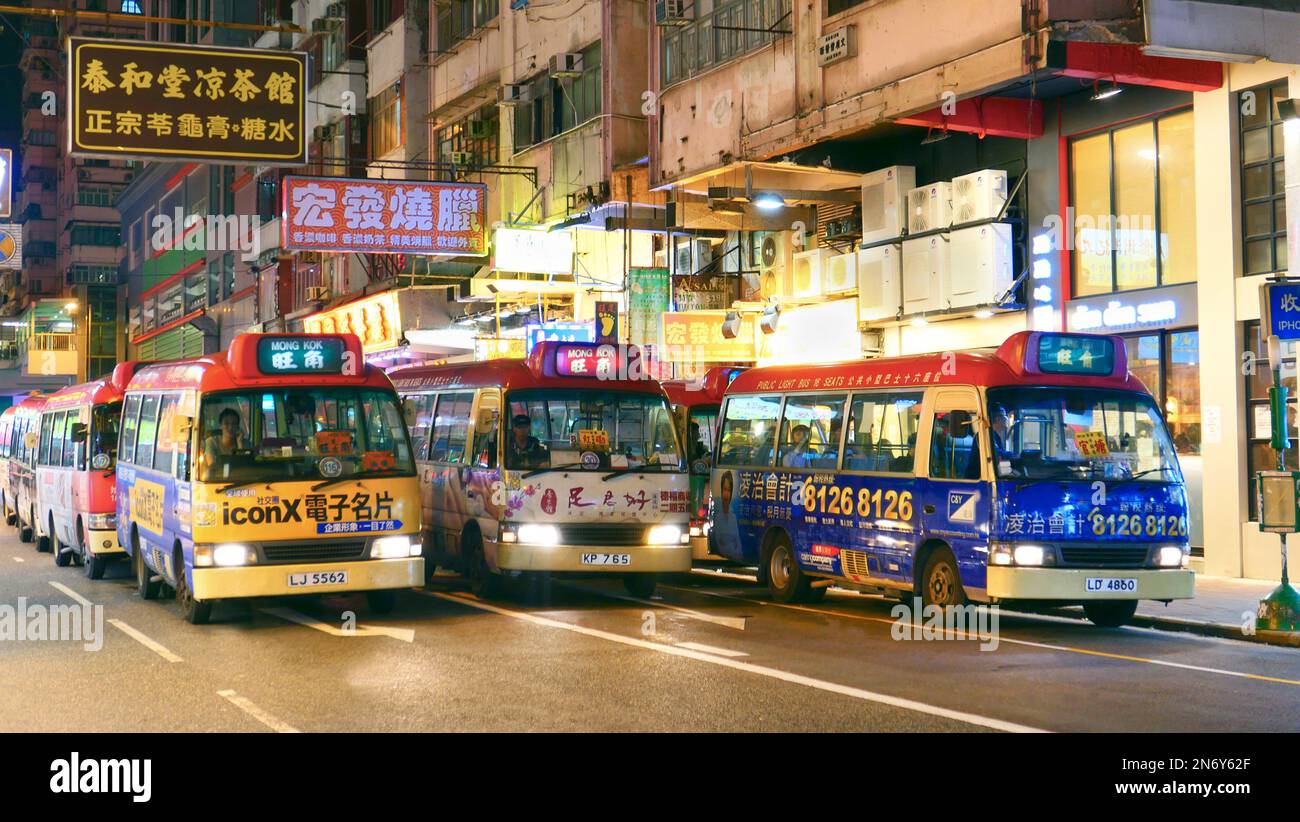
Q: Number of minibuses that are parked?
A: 7